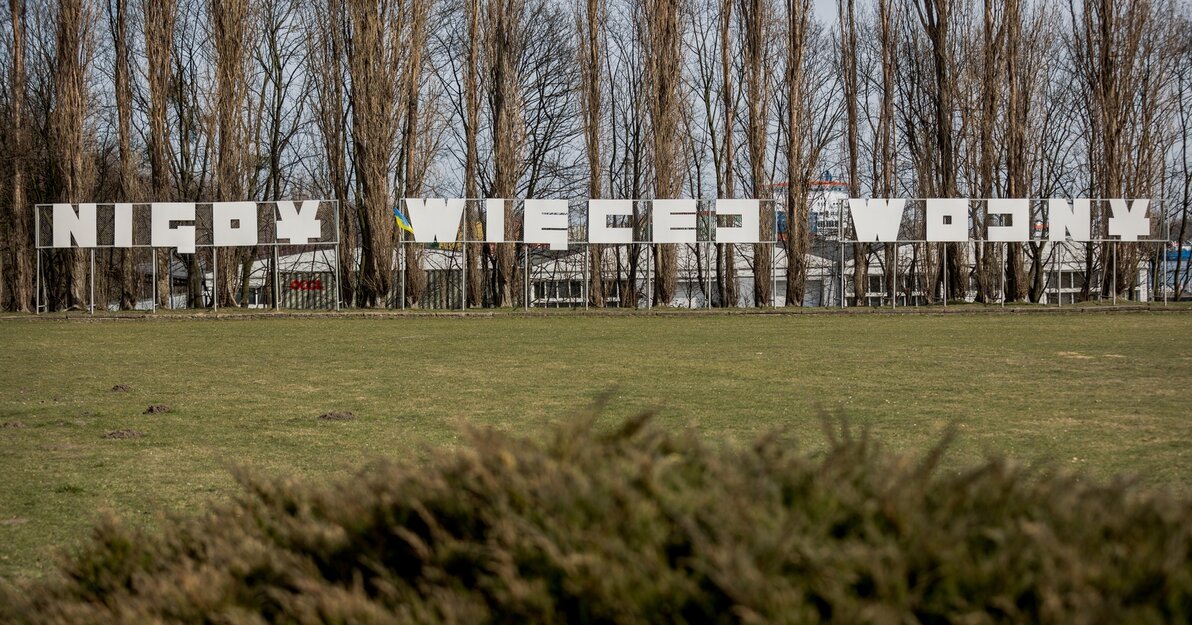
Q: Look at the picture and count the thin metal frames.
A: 3